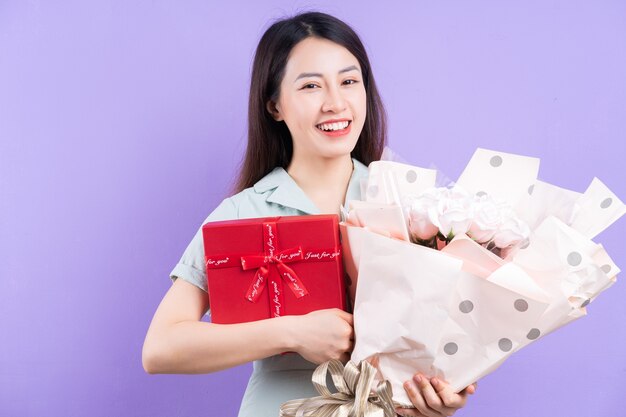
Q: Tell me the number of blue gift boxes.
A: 0